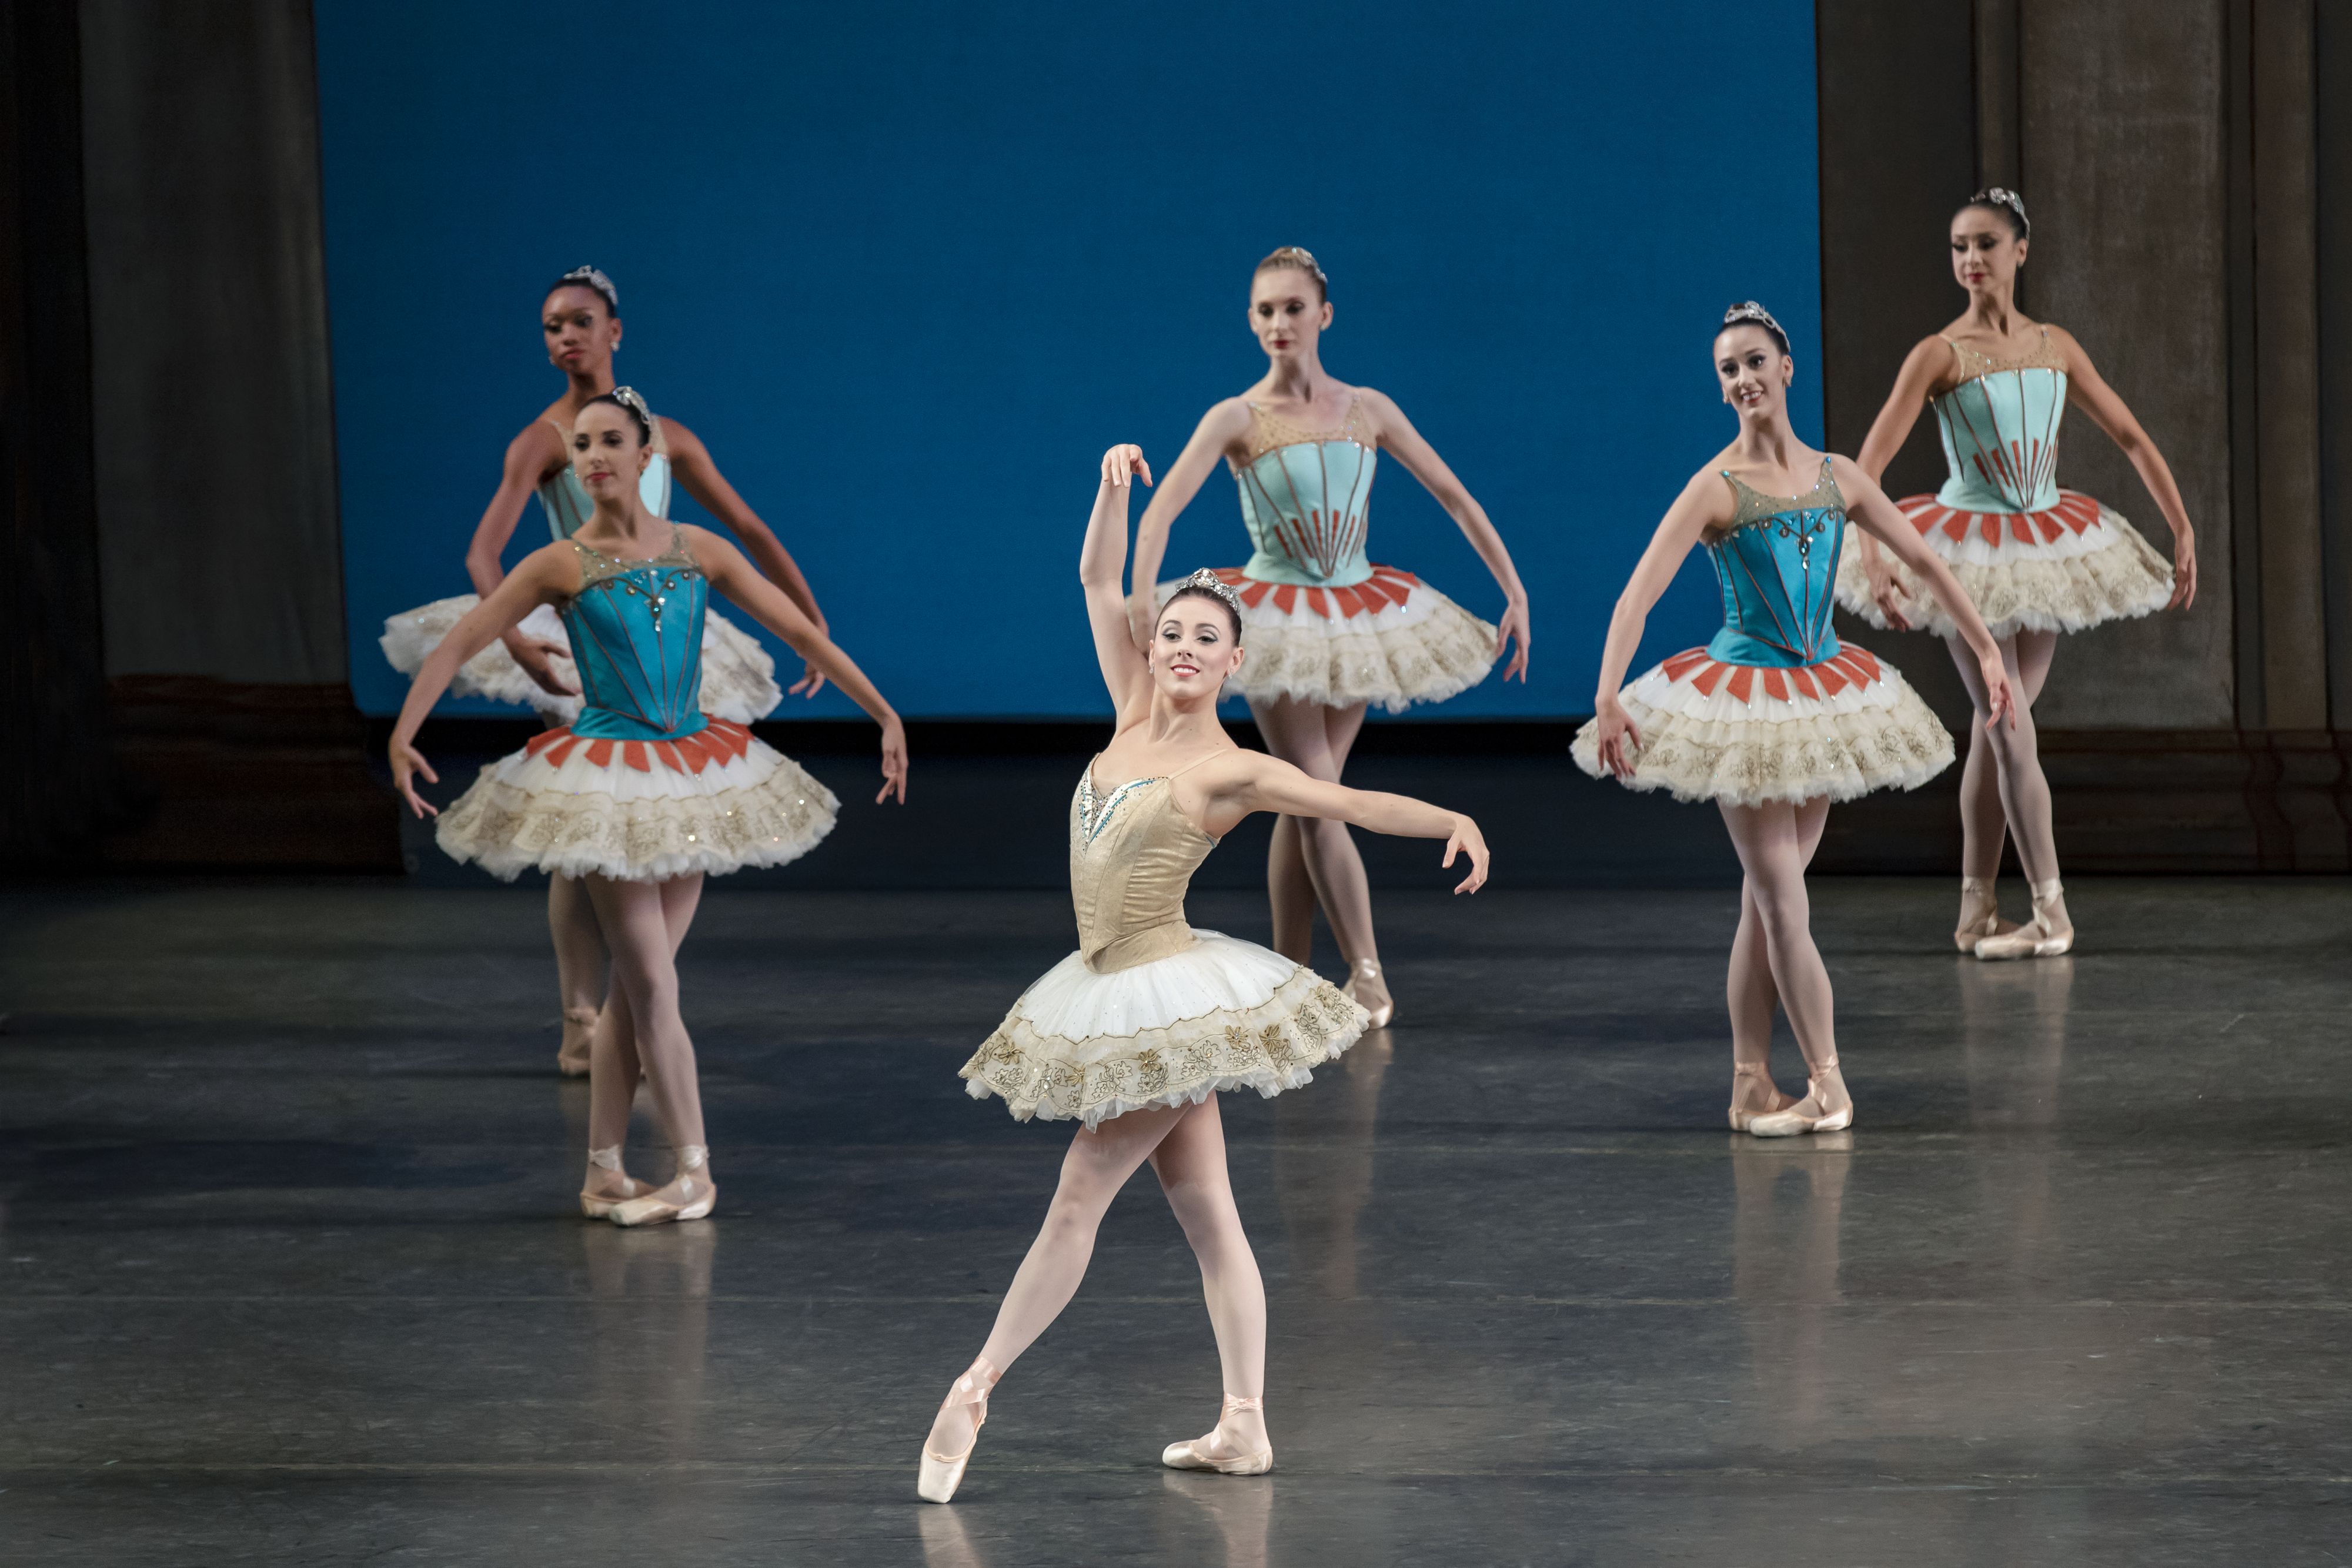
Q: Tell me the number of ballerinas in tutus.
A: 6